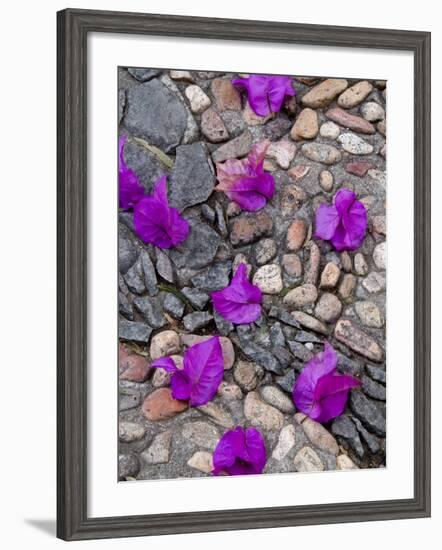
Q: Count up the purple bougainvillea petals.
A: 9